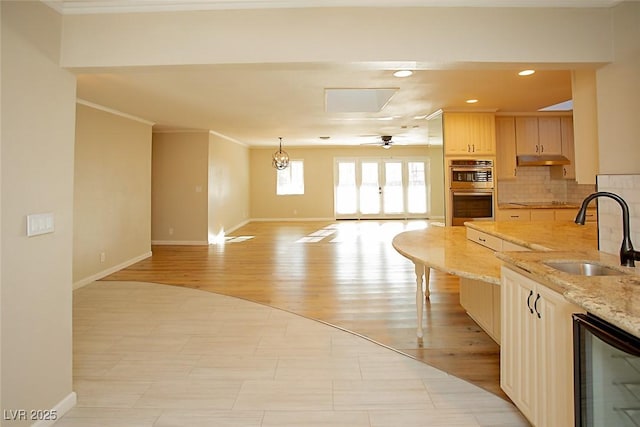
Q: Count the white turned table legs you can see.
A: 2